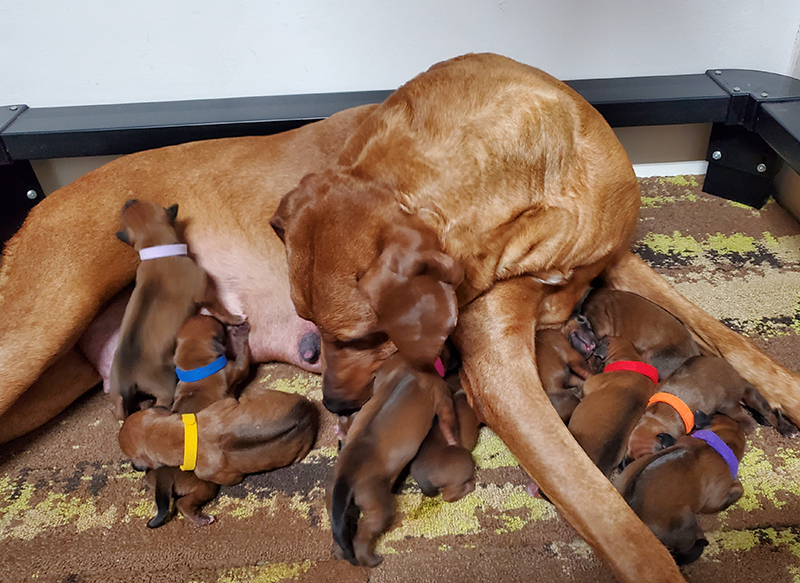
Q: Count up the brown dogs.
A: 11